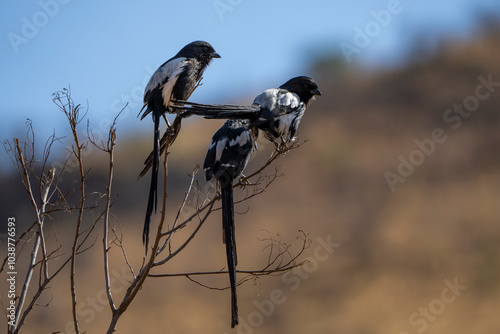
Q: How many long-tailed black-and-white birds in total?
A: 3